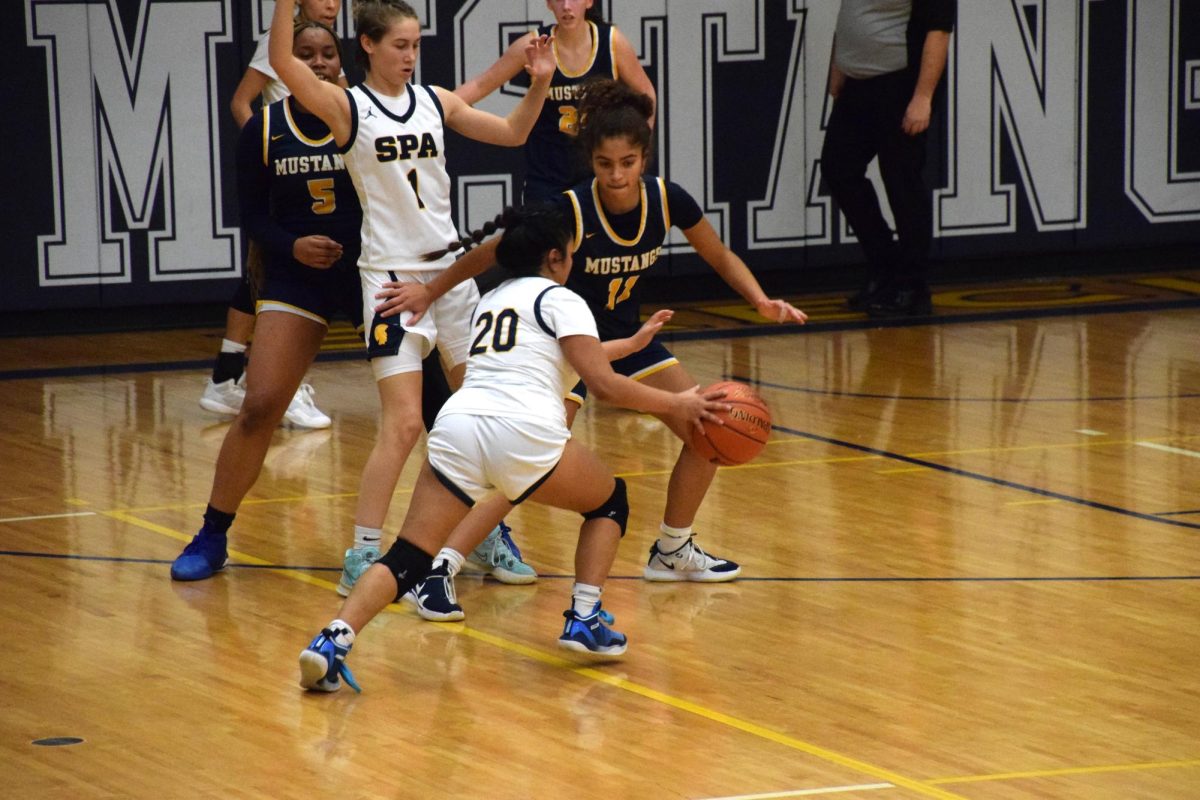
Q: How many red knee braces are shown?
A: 0